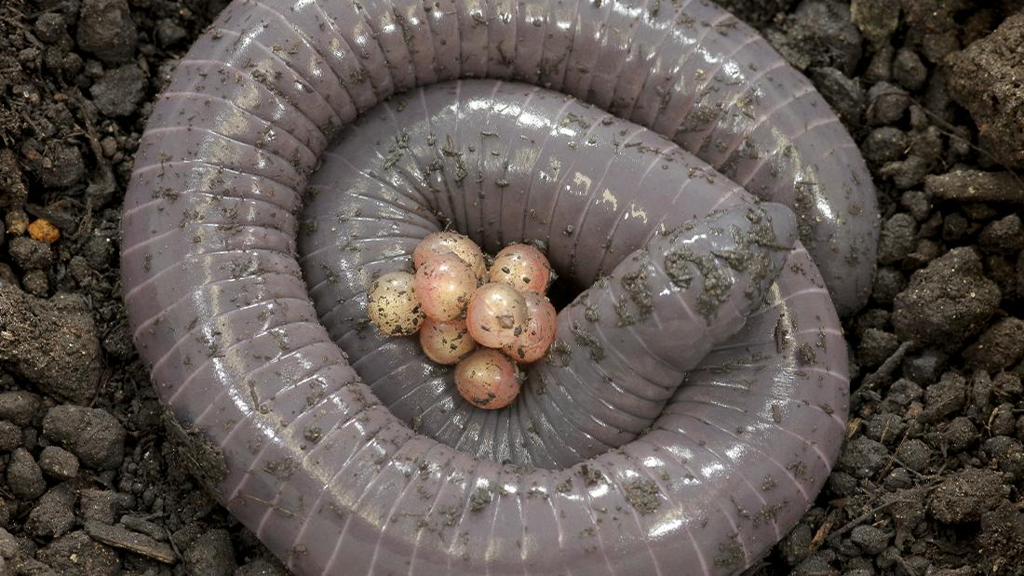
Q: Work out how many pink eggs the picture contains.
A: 8